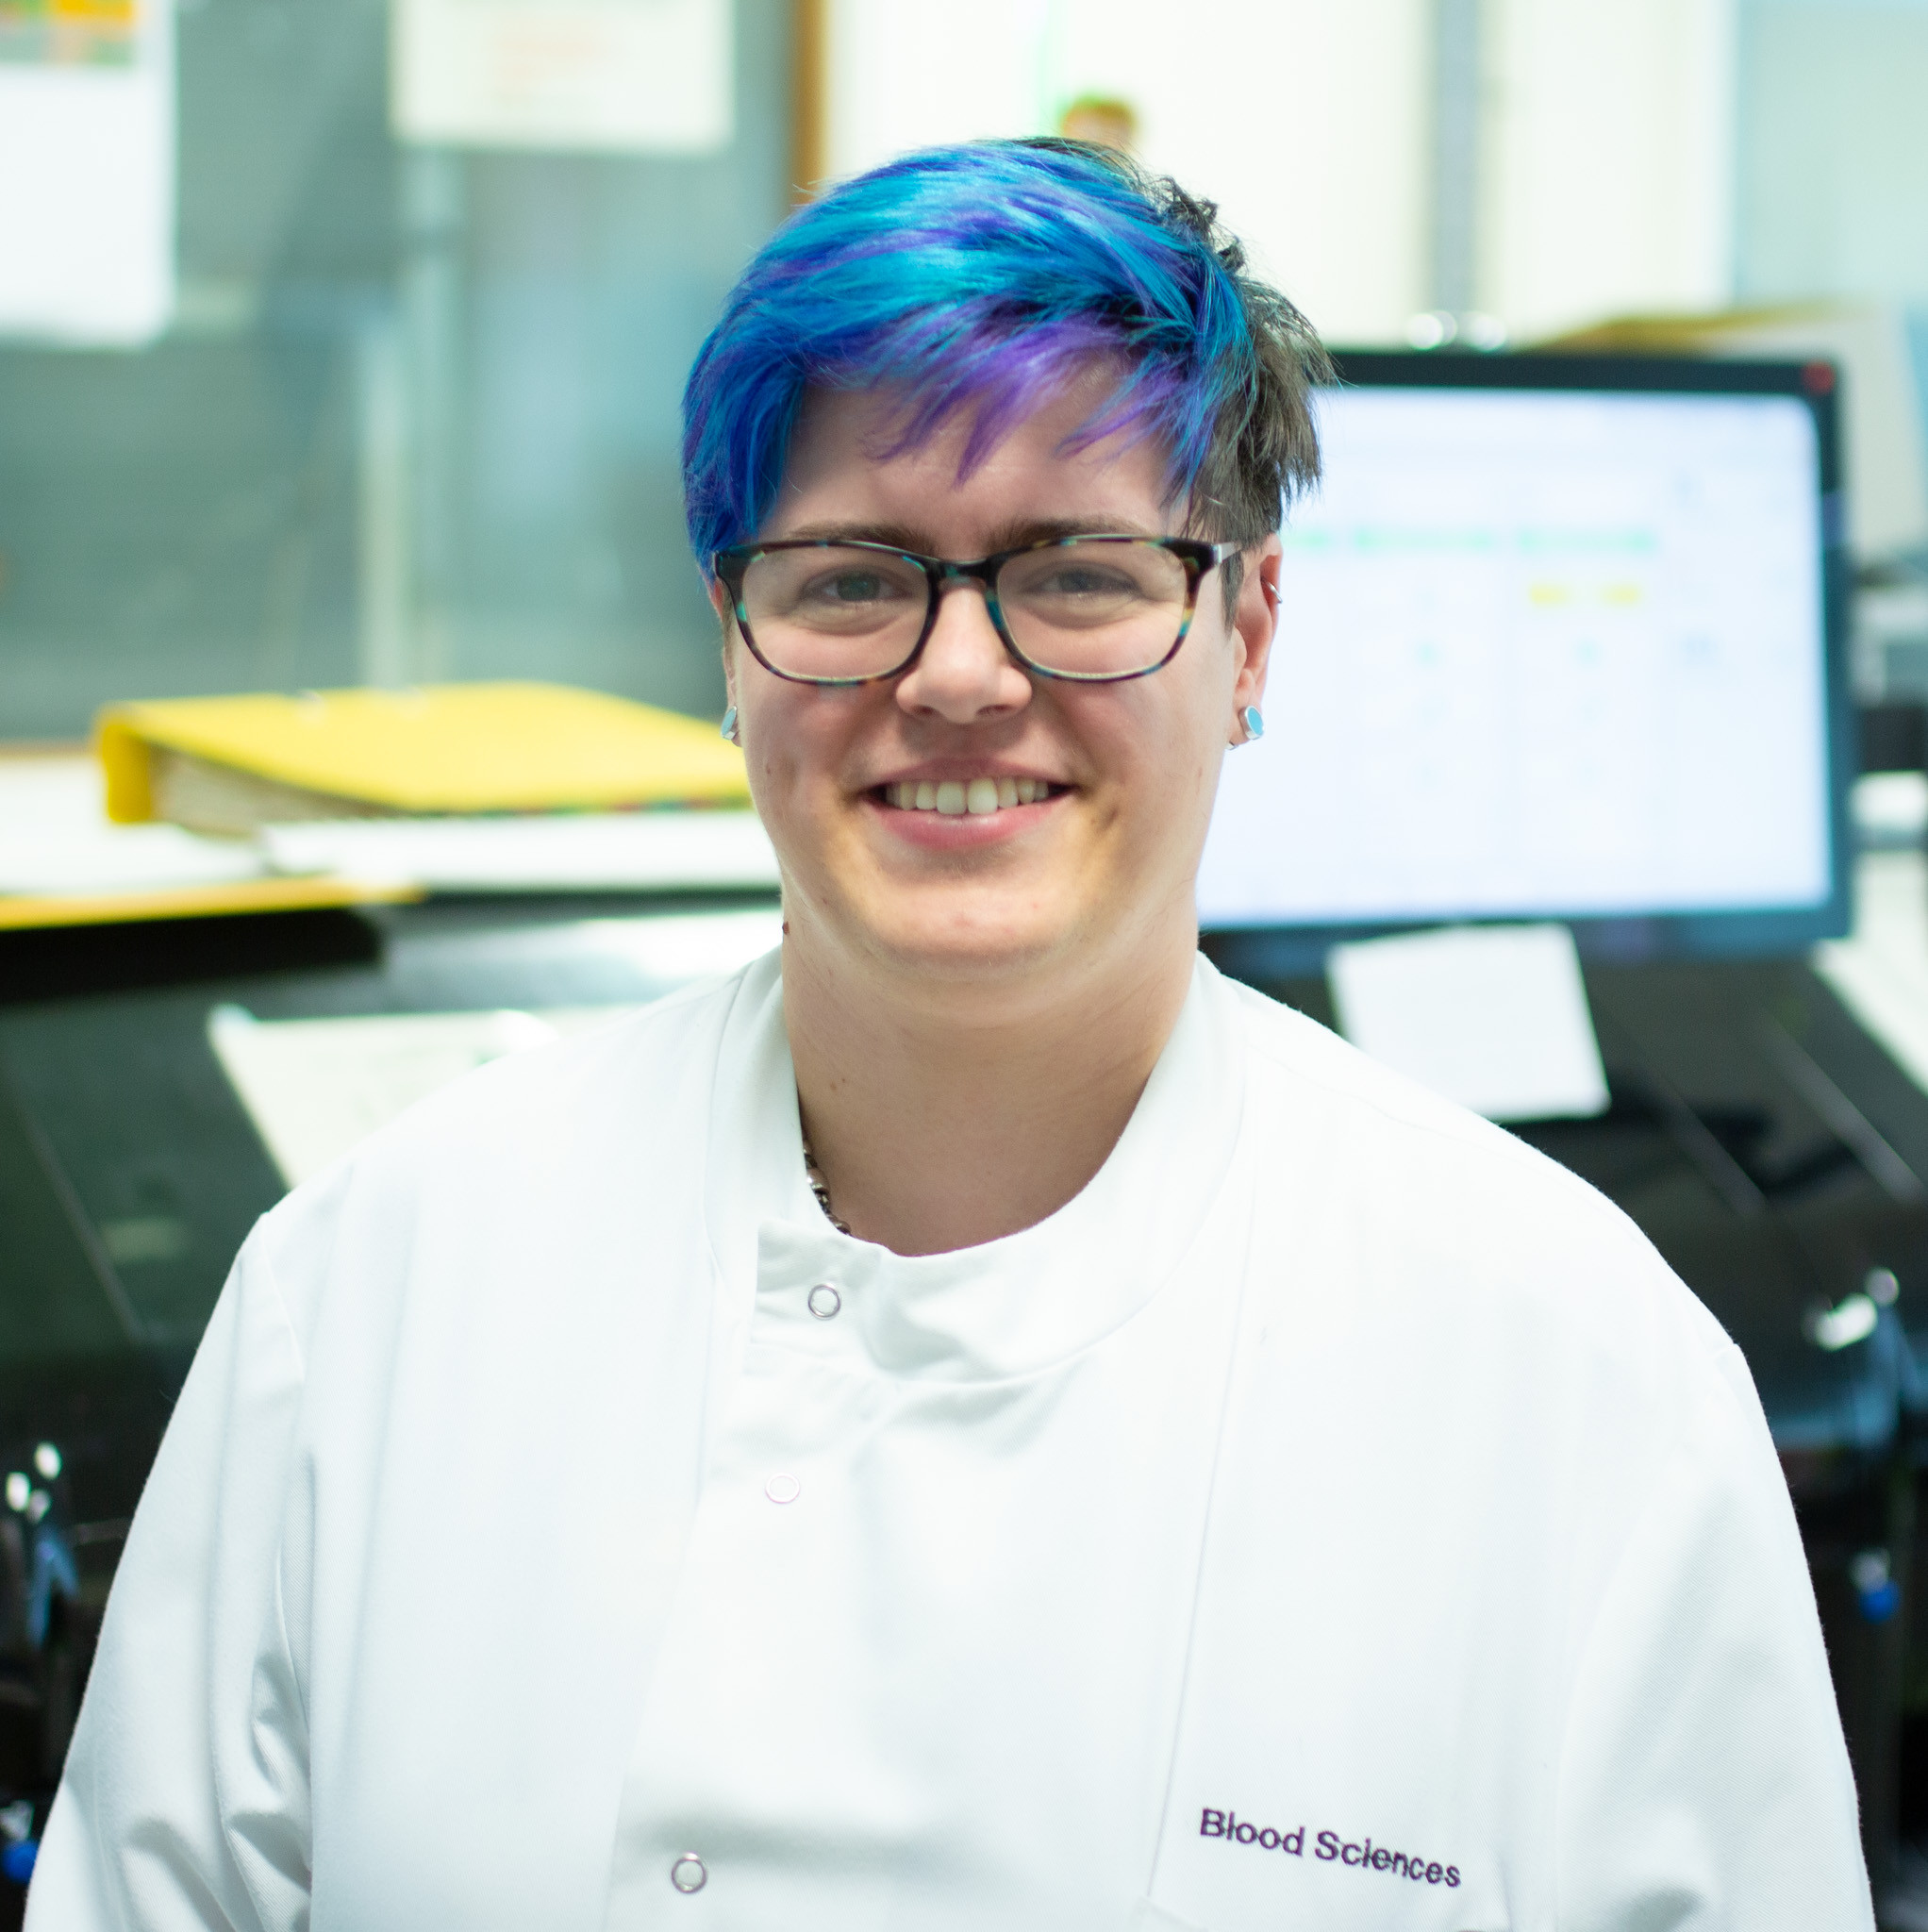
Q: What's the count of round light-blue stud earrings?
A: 2